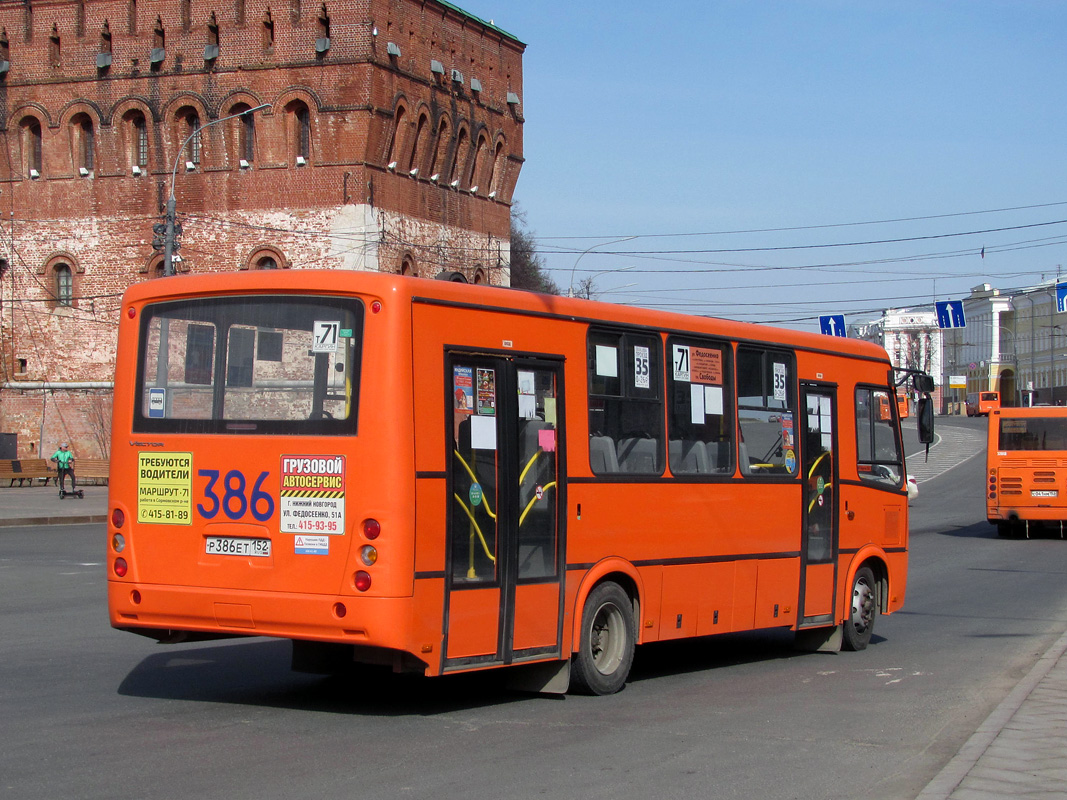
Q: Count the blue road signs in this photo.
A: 3